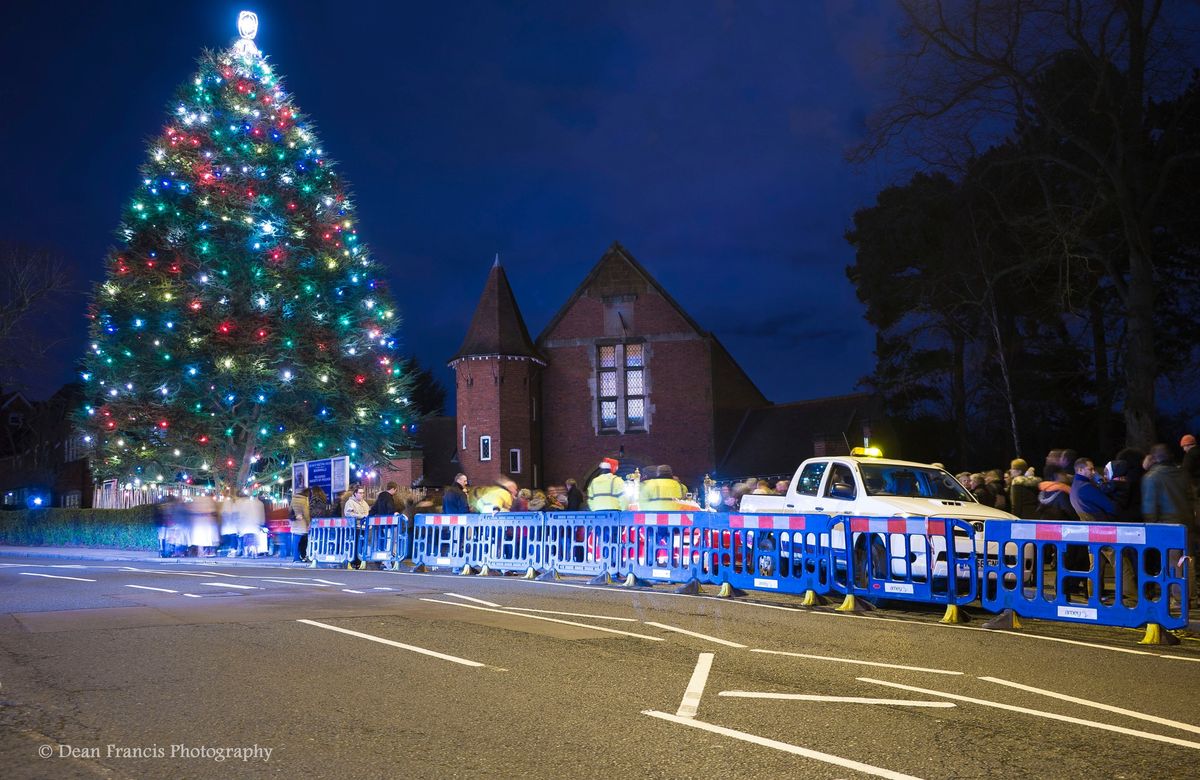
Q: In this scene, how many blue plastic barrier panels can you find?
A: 9